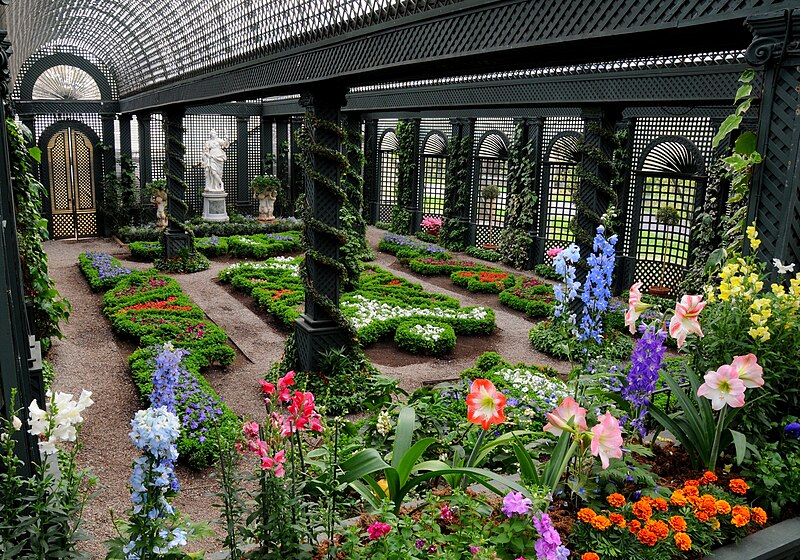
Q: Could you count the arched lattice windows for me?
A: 5